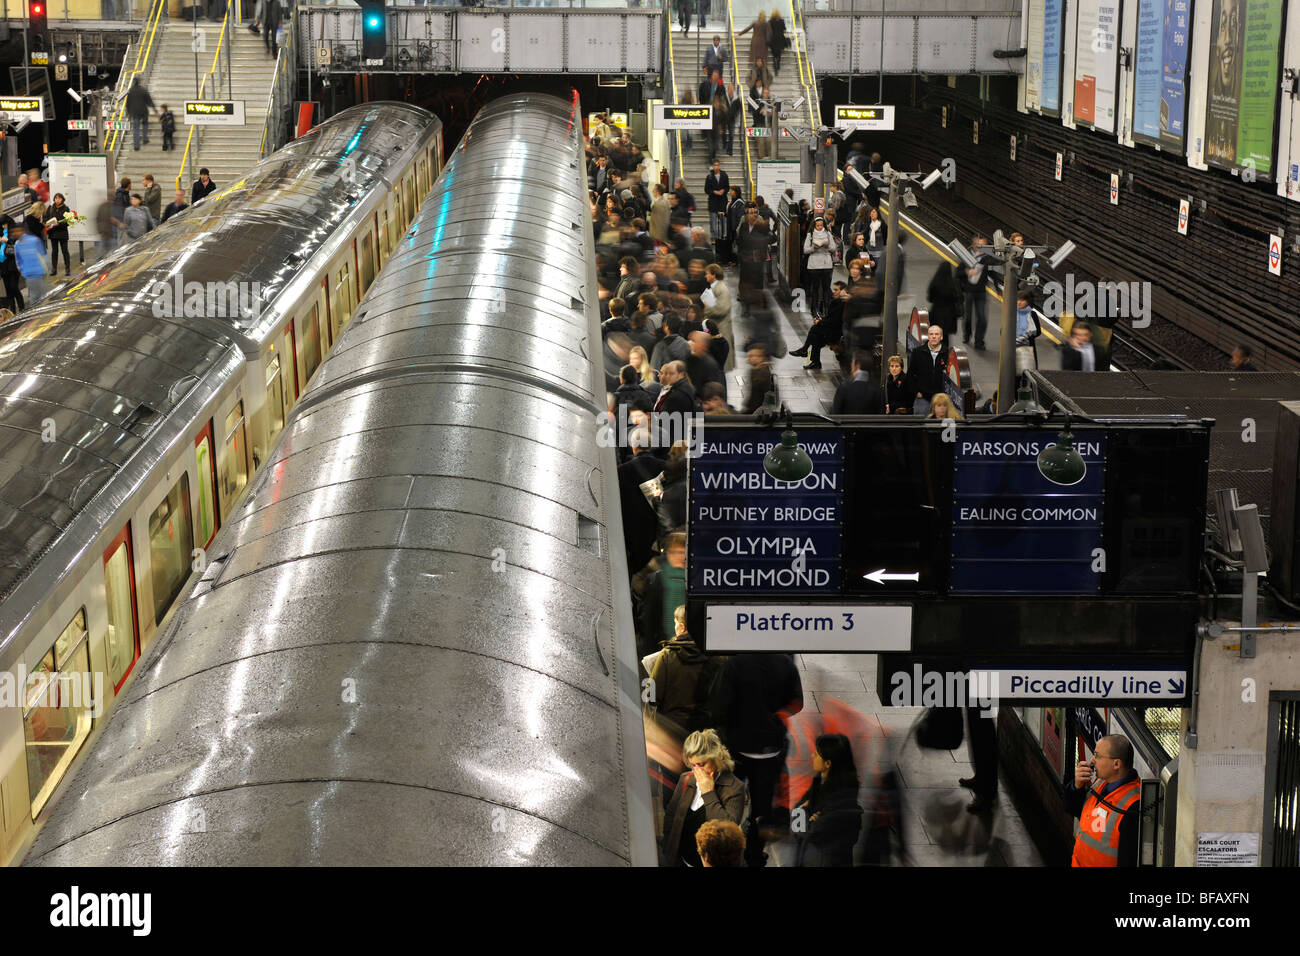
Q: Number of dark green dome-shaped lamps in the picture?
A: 2